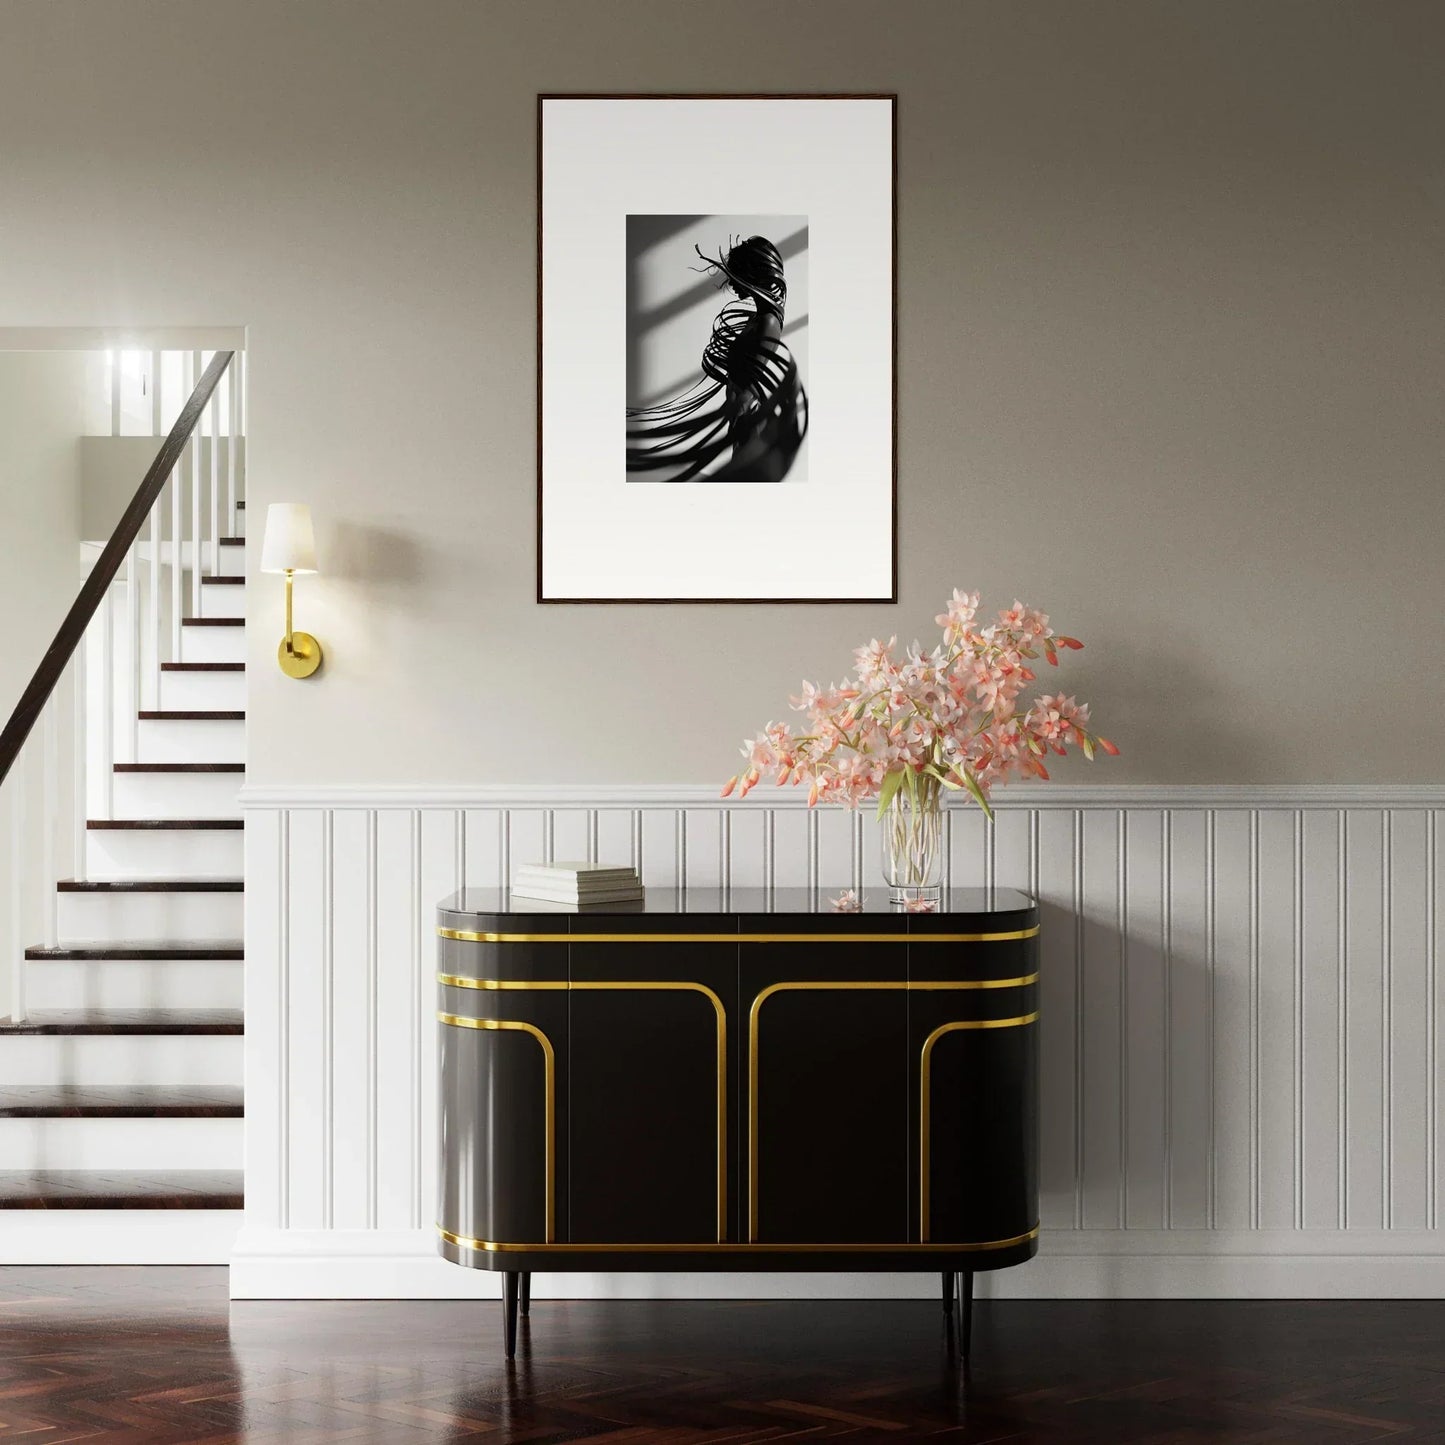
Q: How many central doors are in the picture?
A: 2